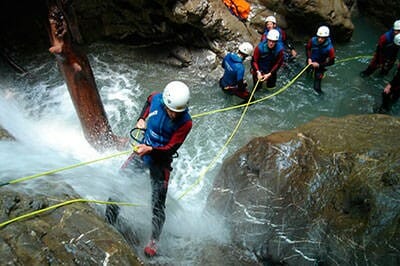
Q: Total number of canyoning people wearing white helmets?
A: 7